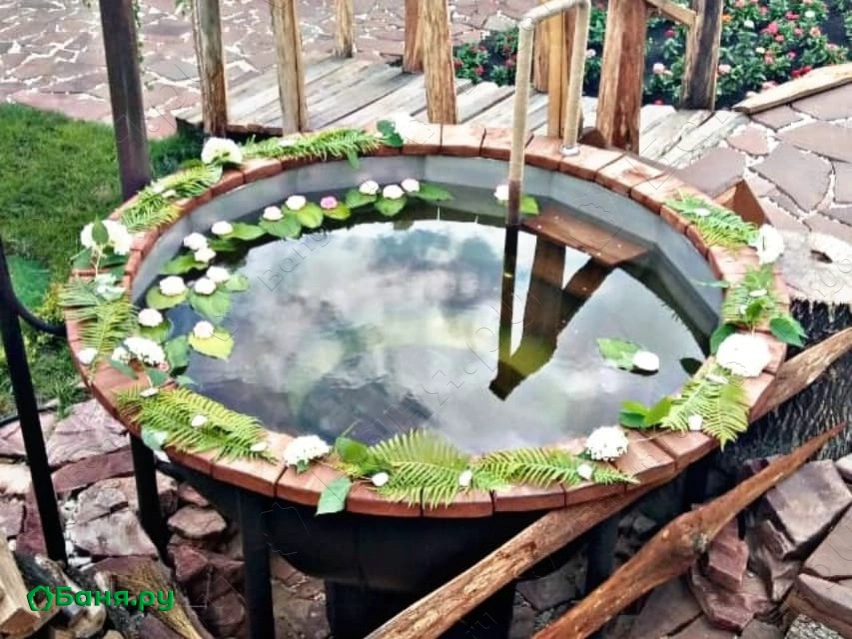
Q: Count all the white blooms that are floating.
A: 15